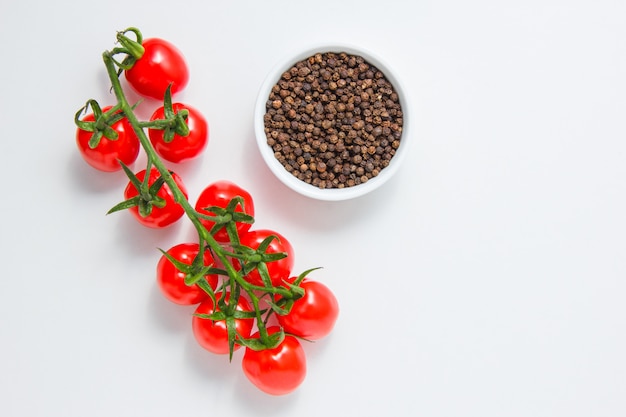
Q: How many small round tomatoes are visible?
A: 10